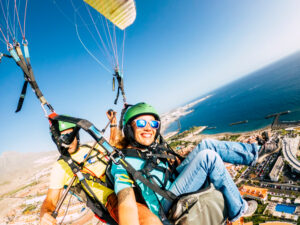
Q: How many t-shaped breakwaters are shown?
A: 1